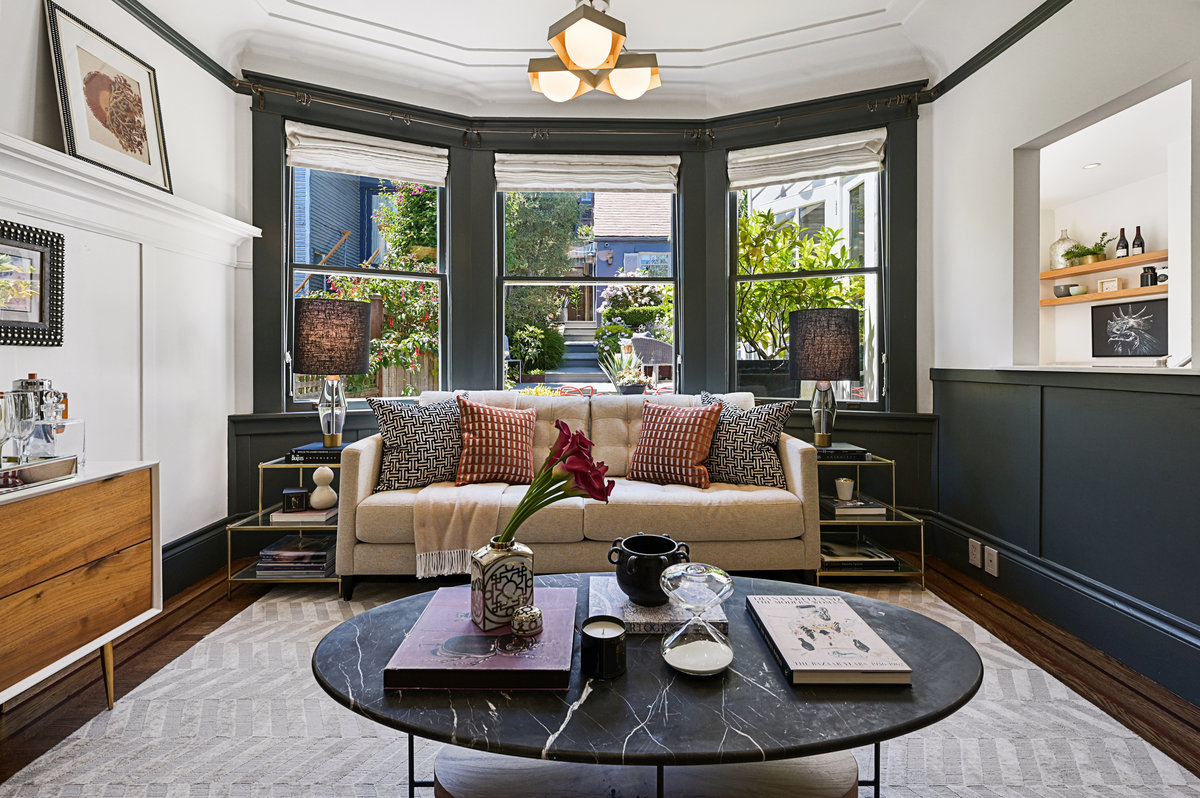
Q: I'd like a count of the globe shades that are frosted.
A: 3